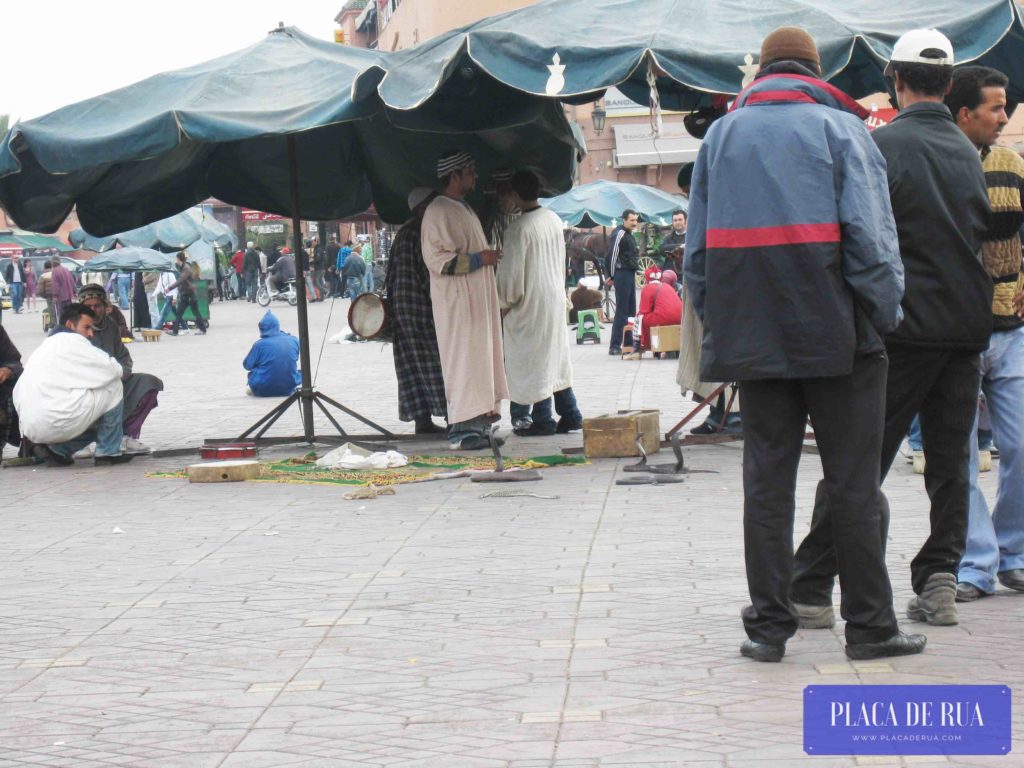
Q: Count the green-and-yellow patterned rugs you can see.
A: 1